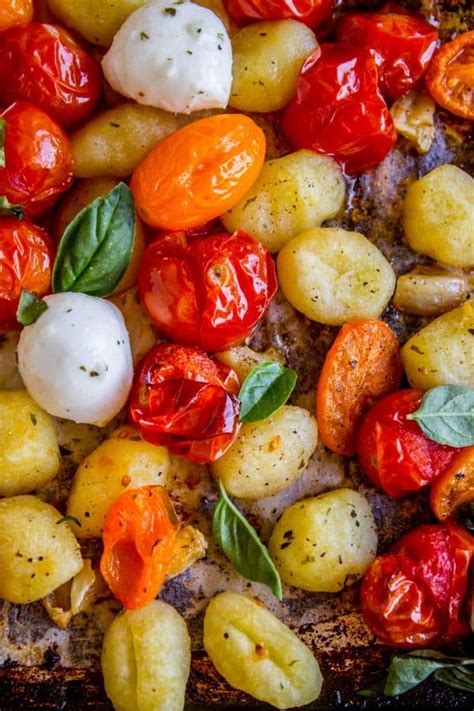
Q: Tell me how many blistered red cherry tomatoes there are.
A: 10